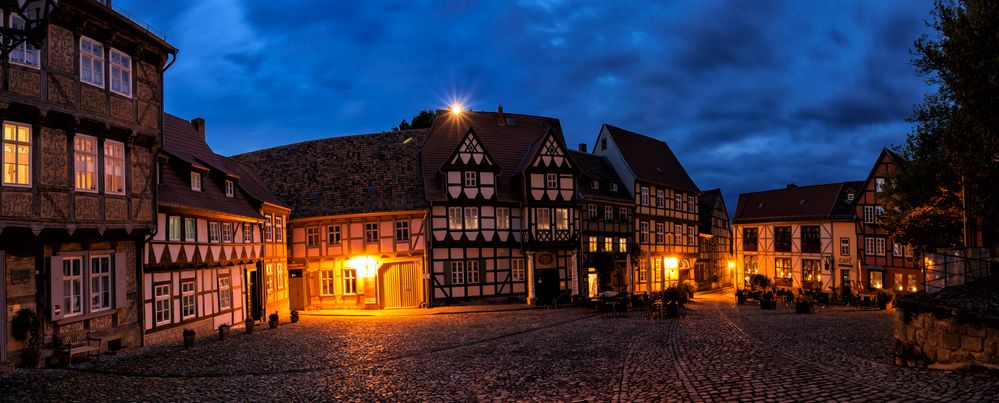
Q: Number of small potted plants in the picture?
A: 5